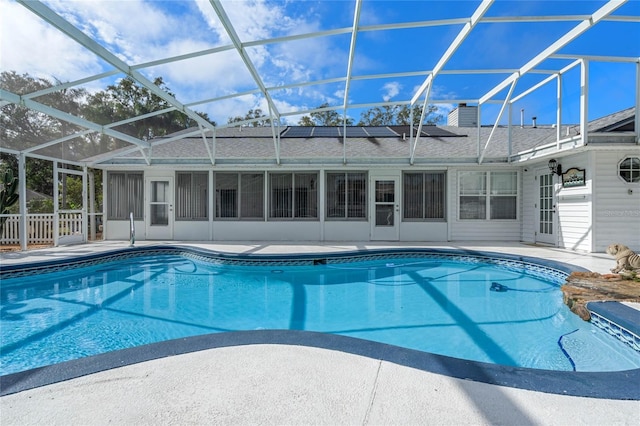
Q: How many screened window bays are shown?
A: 6